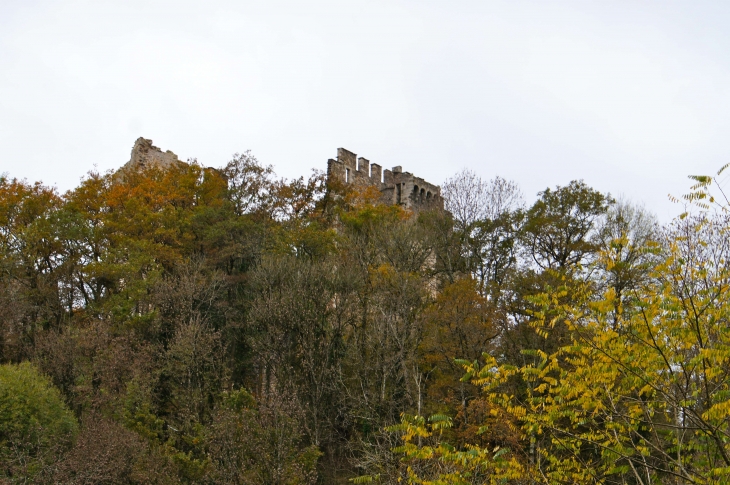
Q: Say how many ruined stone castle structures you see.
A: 2